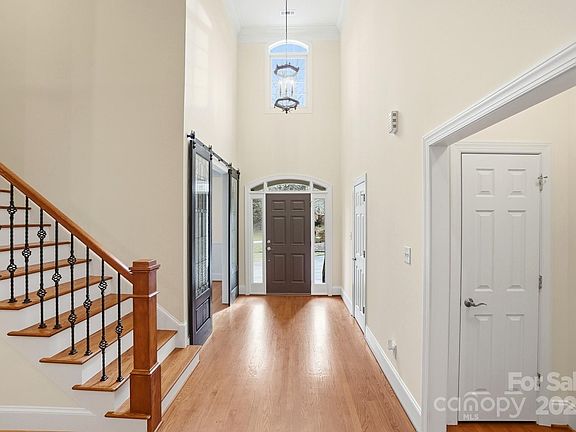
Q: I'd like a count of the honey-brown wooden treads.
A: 10